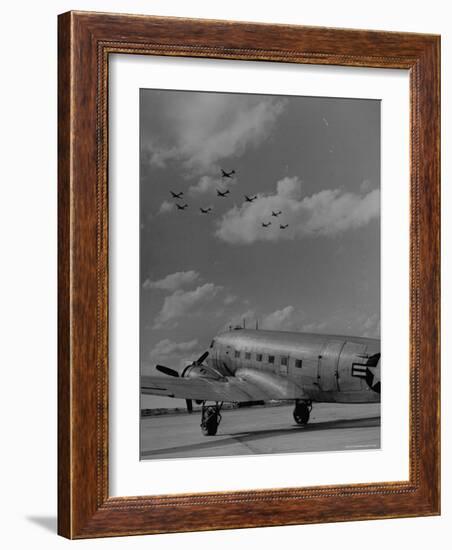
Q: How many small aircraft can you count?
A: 9